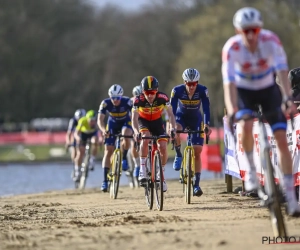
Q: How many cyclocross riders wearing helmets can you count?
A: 7